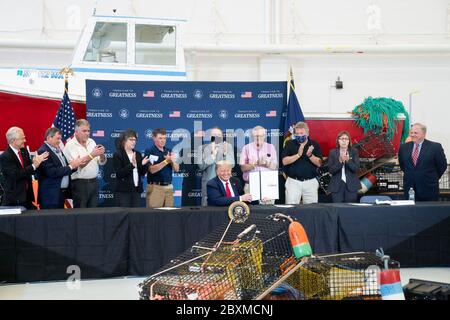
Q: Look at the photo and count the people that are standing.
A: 10